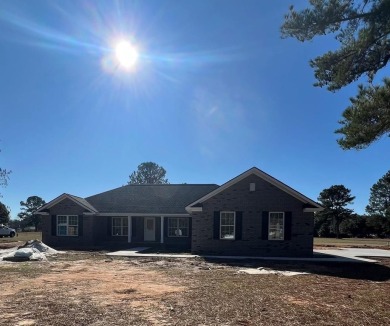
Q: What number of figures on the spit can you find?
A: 0